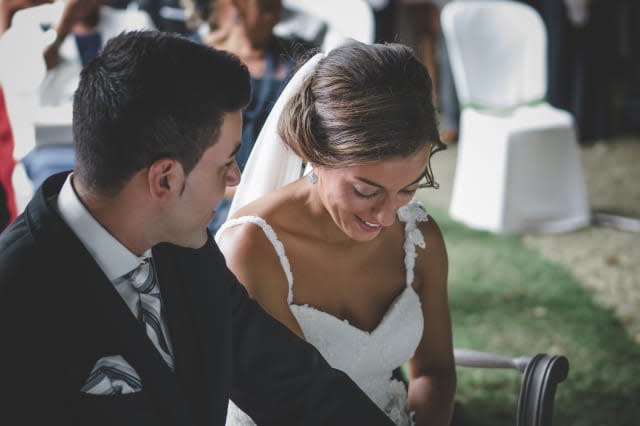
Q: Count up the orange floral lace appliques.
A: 0